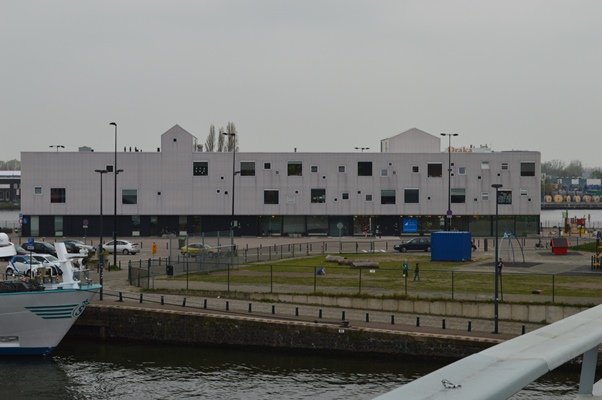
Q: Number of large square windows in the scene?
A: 14